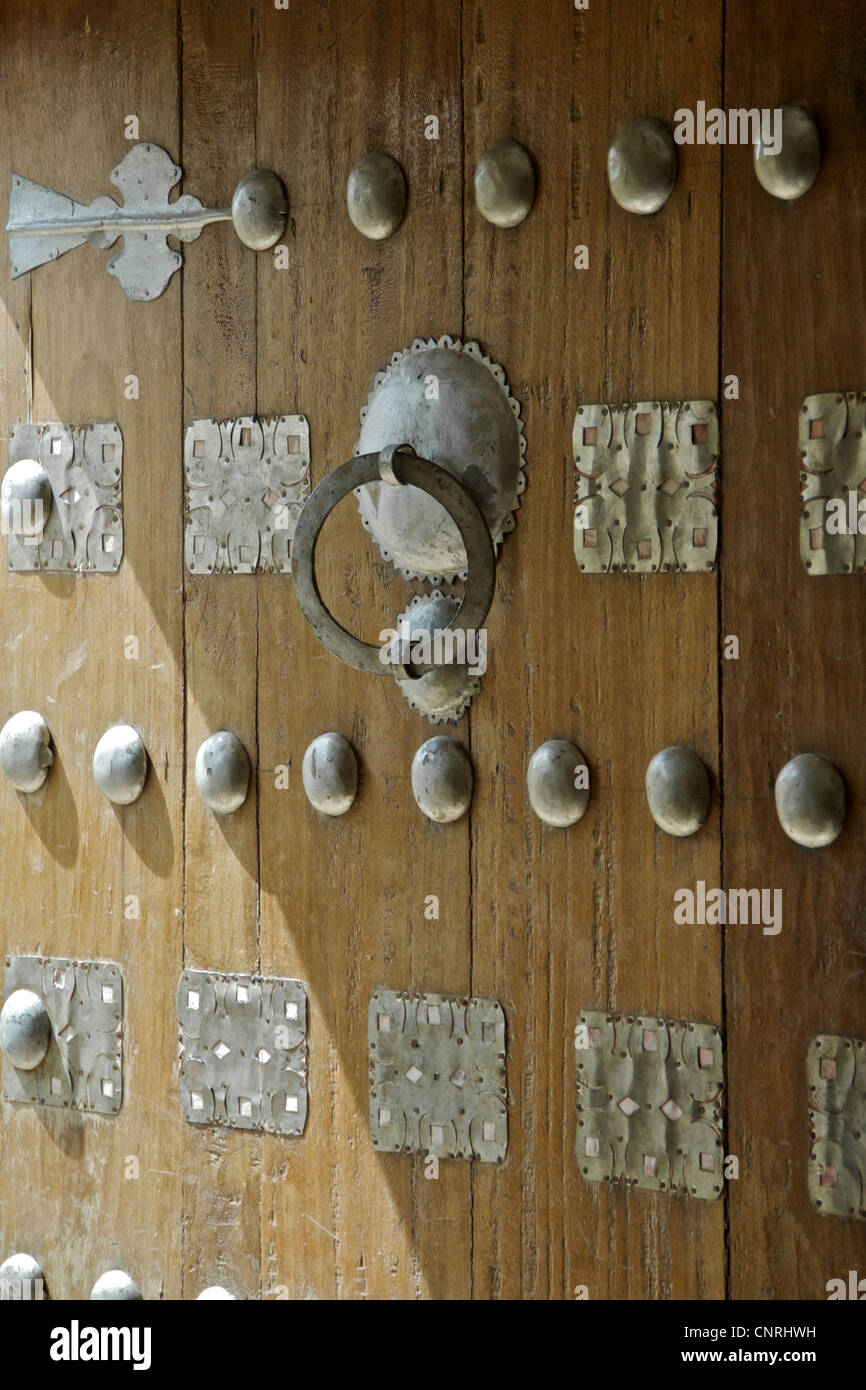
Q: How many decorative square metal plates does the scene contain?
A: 9